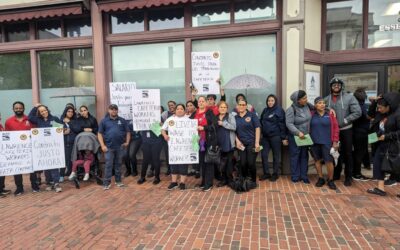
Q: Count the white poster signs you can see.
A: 6